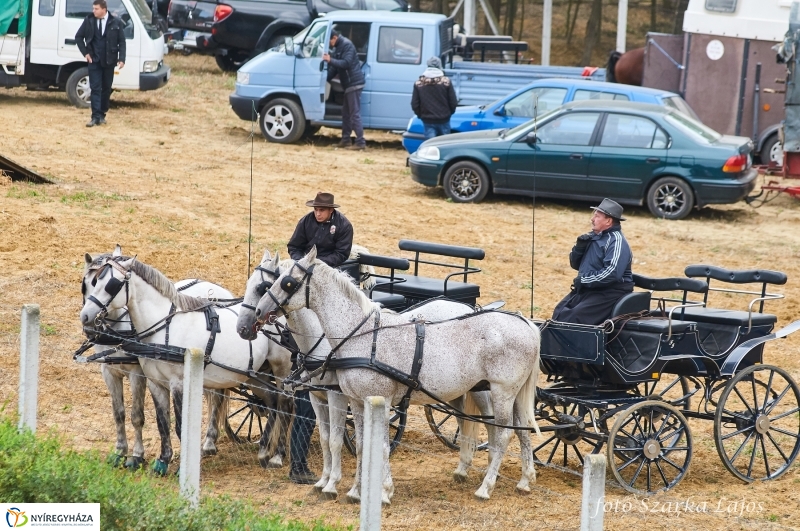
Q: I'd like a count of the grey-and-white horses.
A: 4